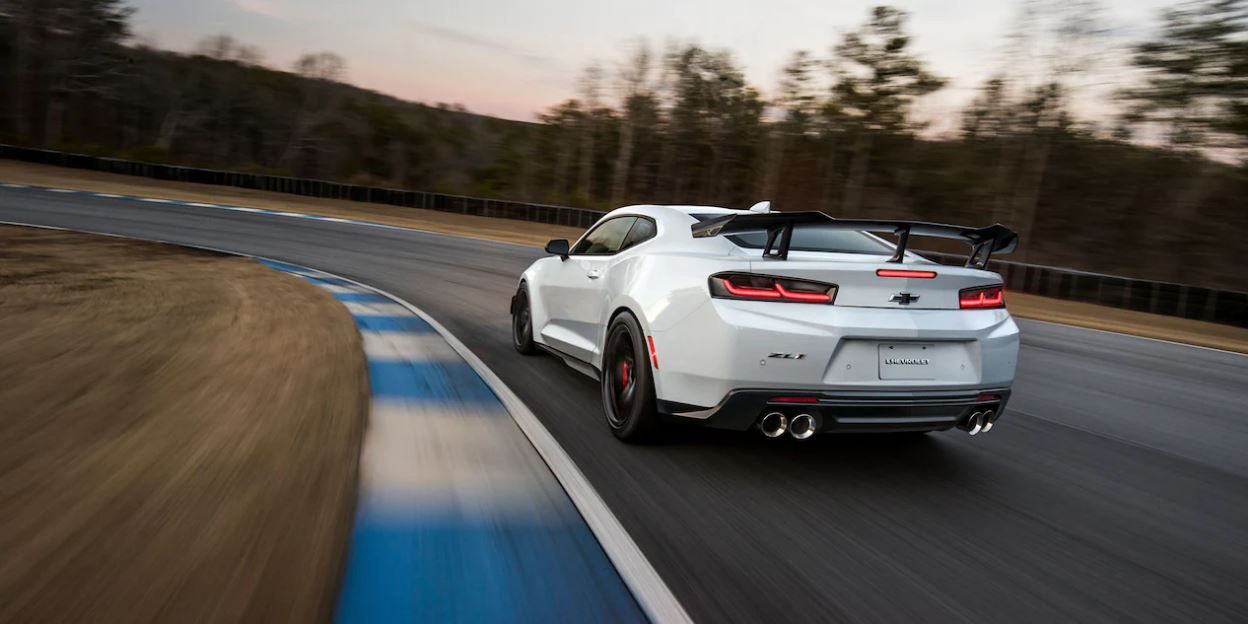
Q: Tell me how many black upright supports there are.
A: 3